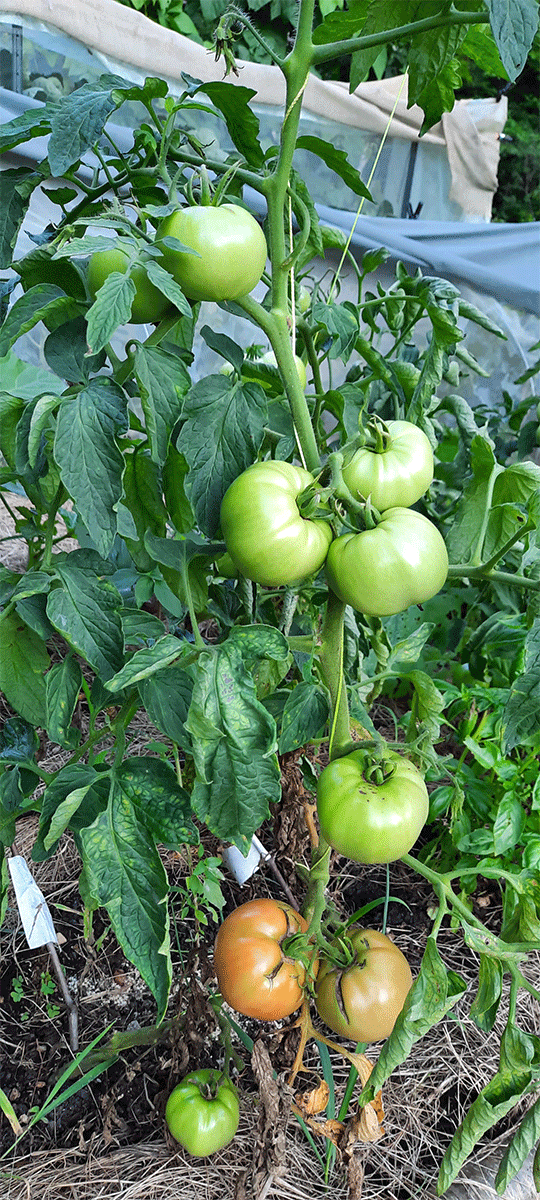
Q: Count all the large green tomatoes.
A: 6